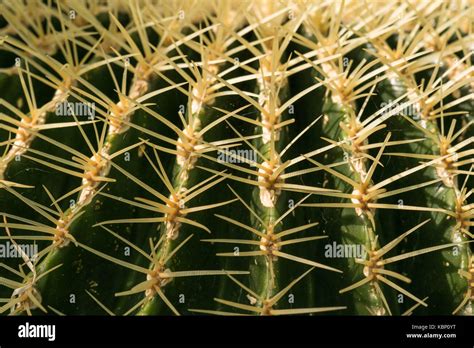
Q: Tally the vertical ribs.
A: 6